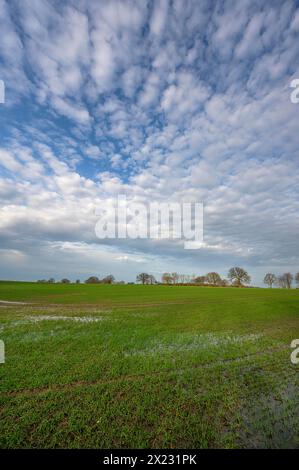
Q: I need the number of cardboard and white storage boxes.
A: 0